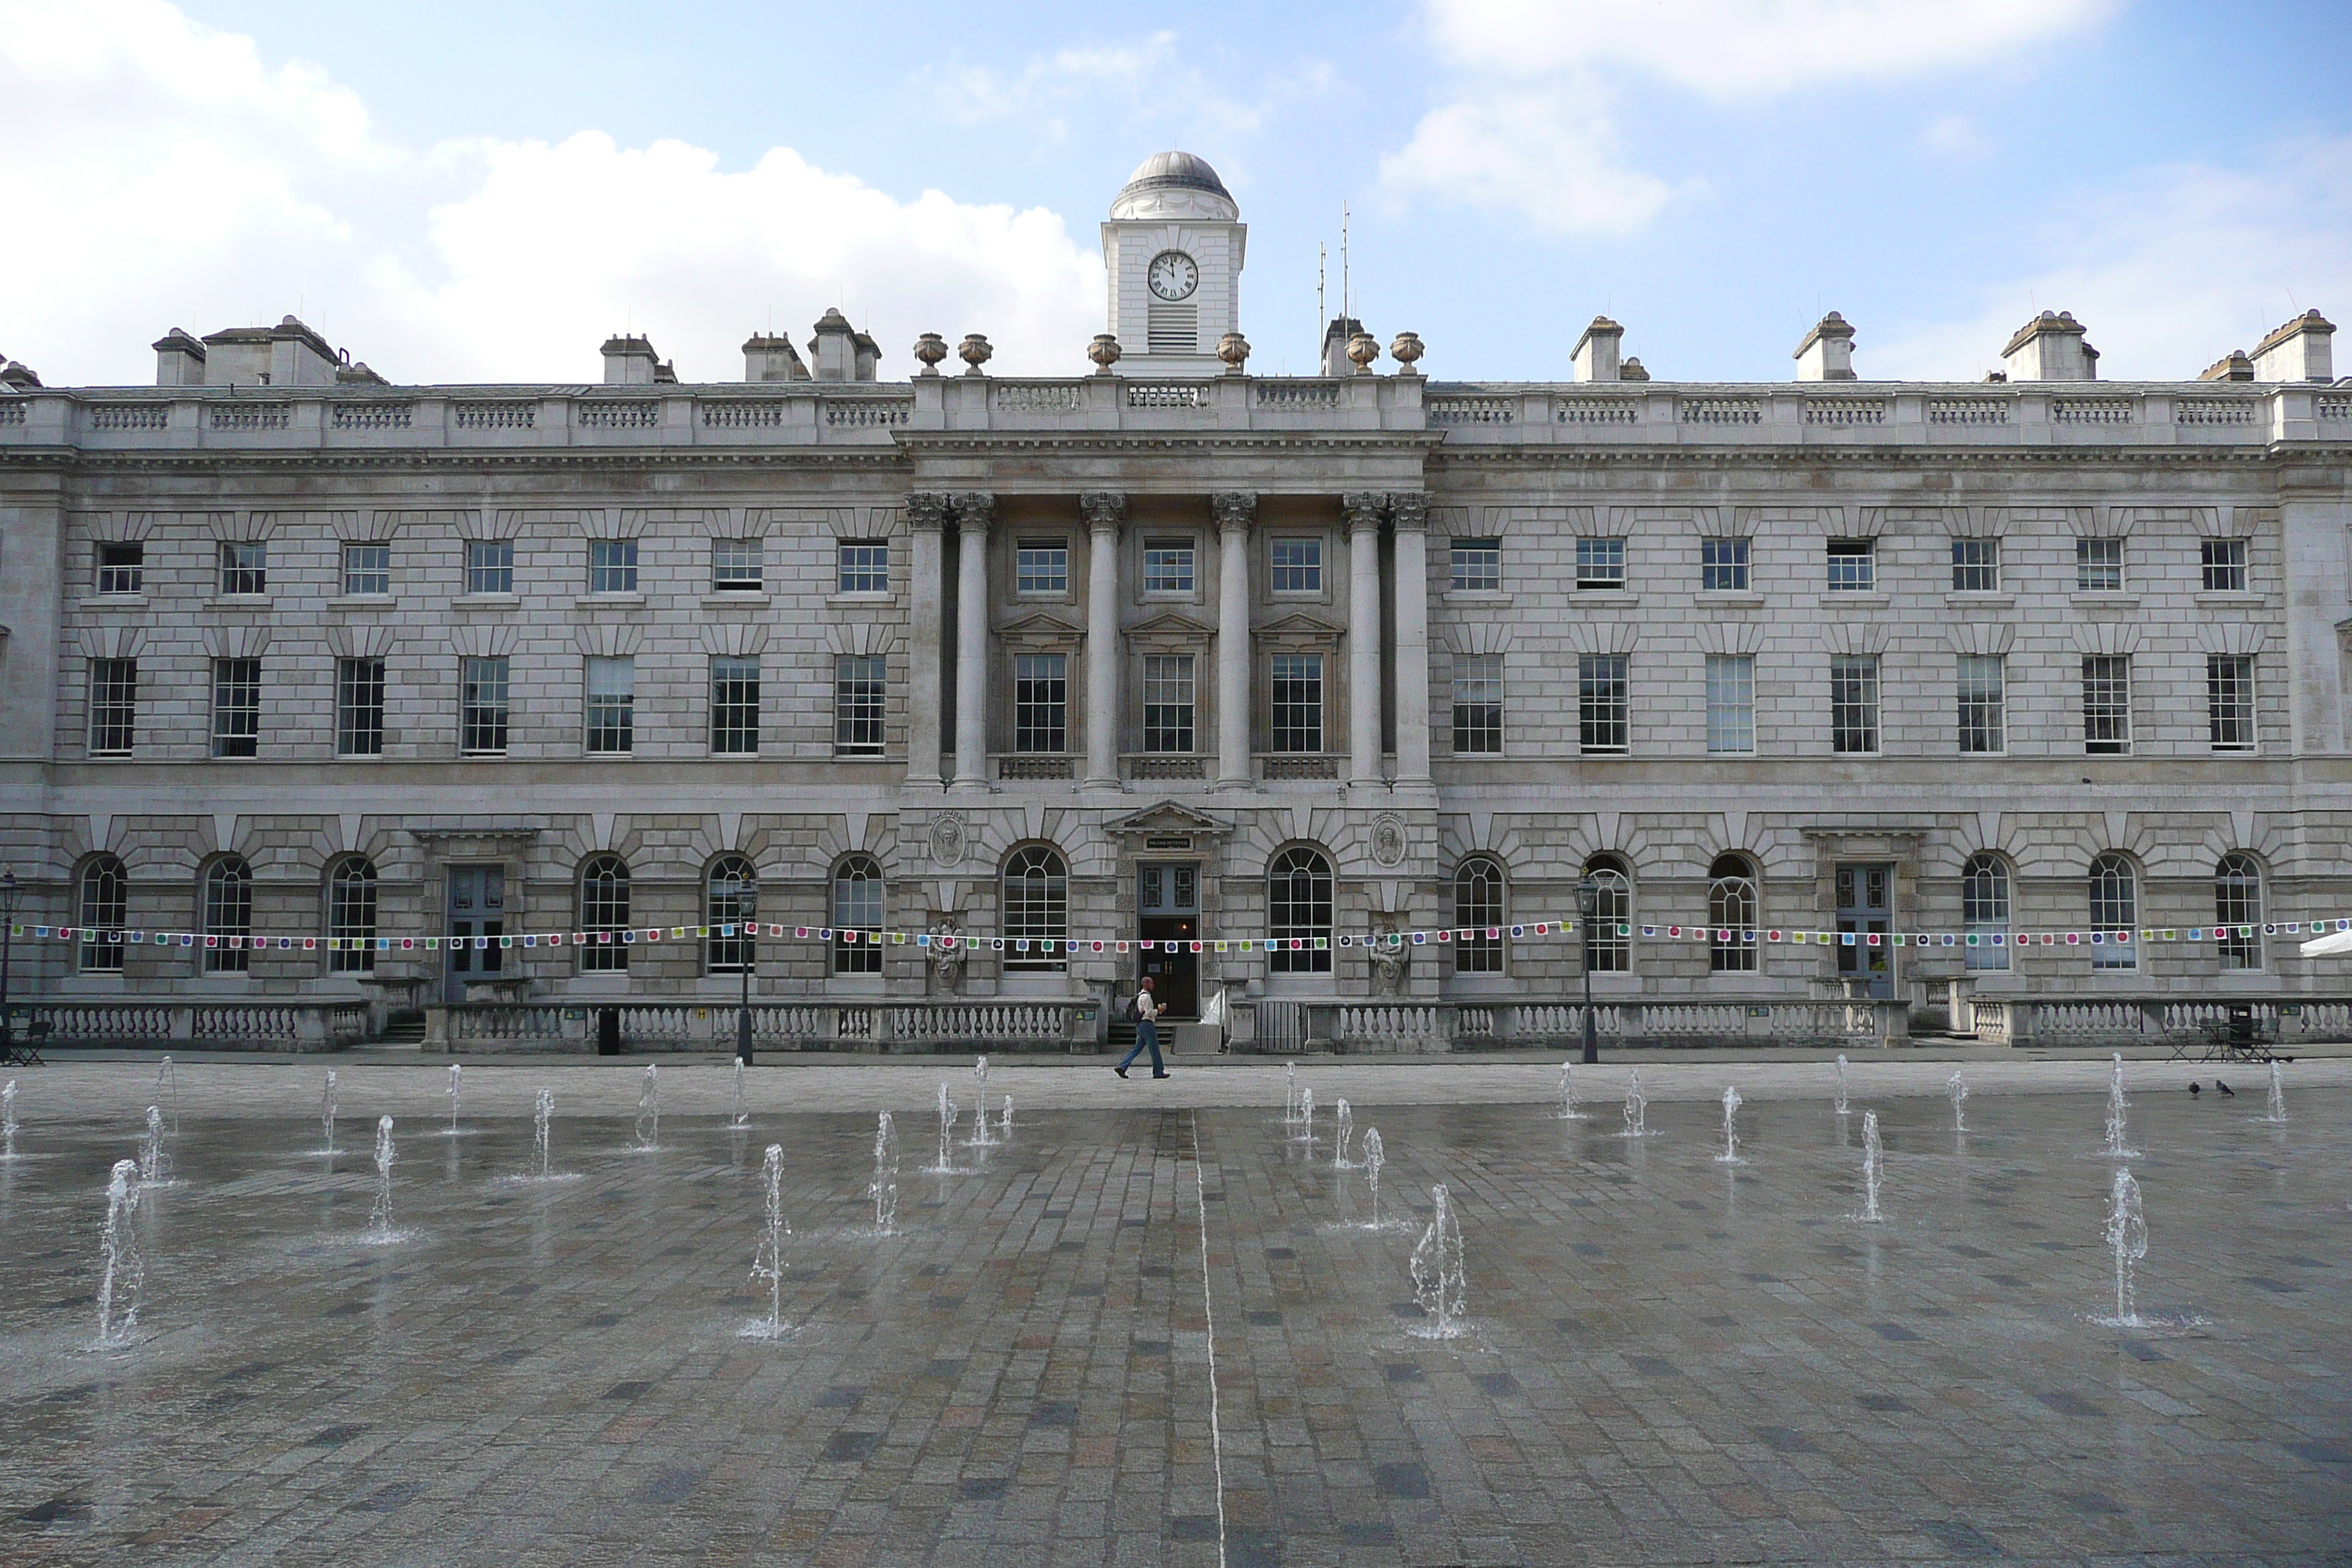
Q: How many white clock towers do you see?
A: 1